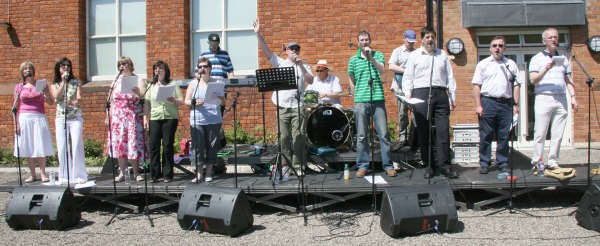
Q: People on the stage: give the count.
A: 13